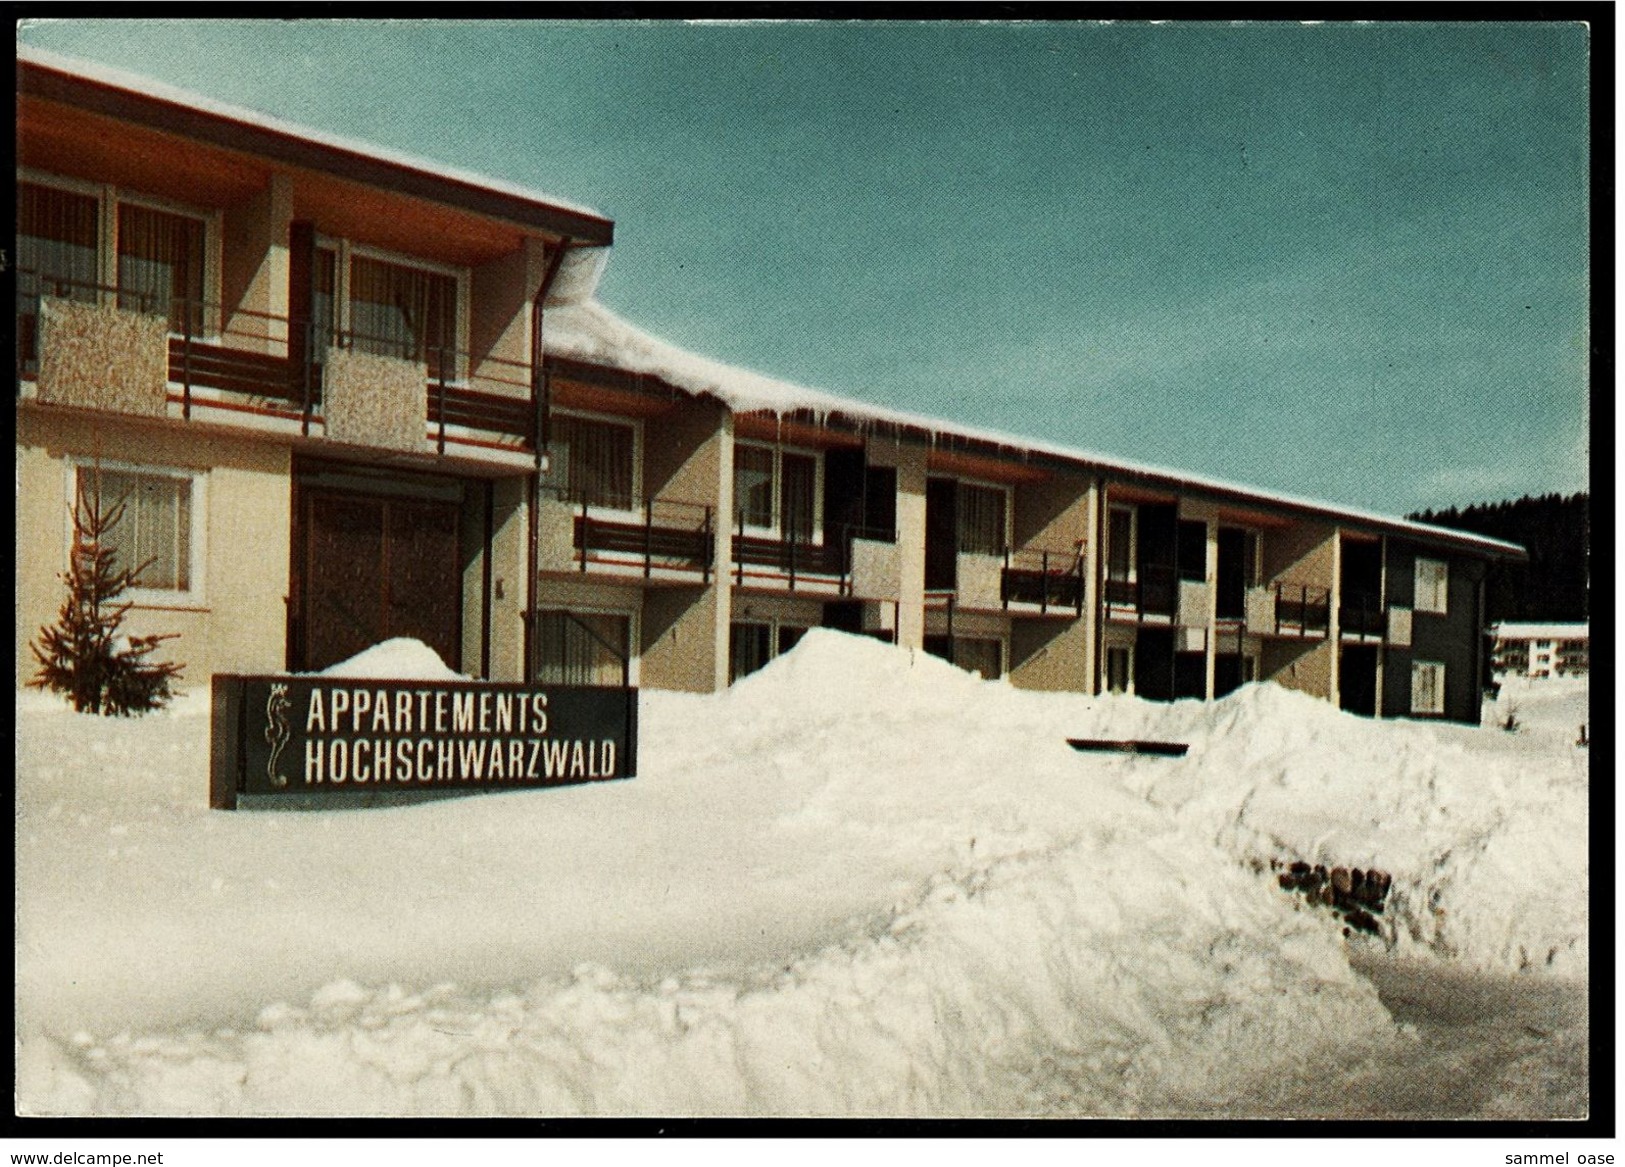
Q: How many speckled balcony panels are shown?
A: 8